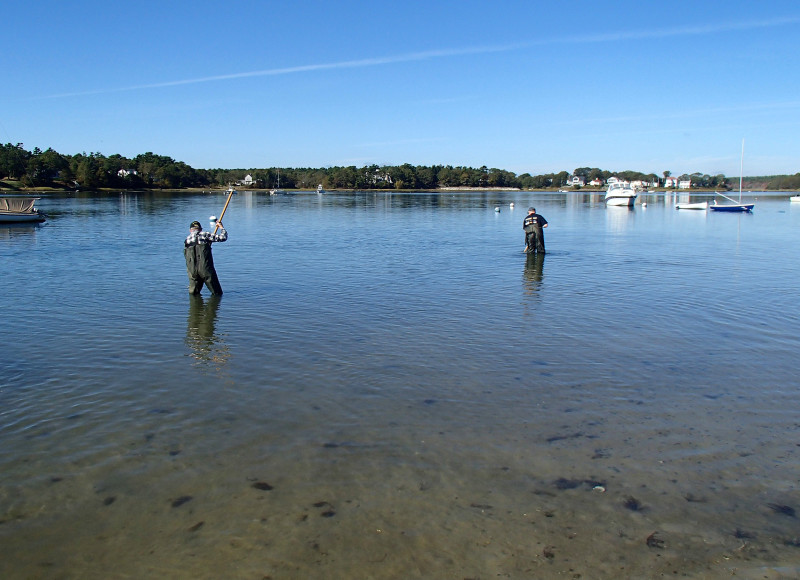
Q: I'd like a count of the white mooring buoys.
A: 4